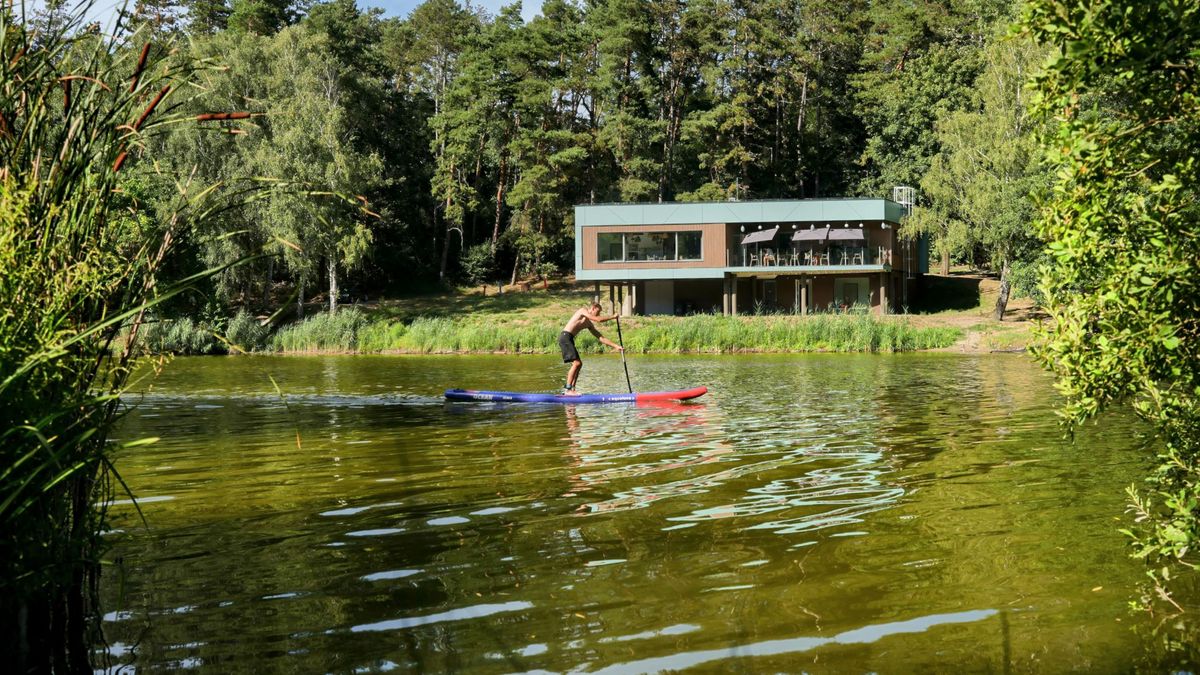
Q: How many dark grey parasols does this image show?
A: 3